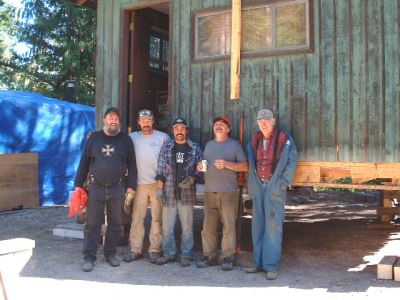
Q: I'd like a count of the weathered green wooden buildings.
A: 1